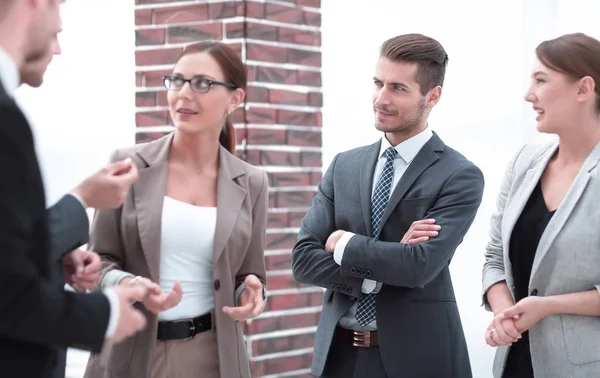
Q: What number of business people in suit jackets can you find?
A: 5